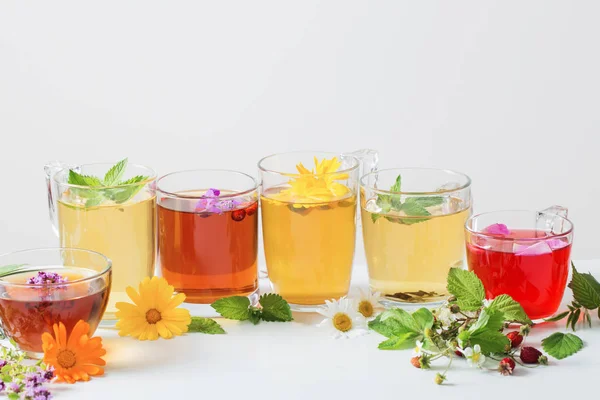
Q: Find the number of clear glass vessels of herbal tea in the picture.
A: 6